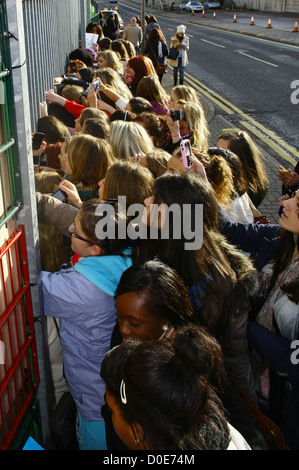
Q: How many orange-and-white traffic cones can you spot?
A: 7